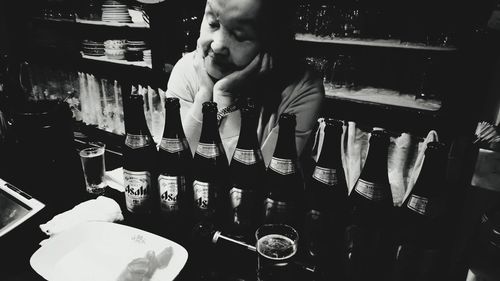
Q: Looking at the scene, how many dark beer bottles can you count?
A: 8